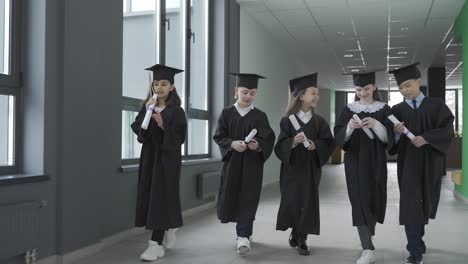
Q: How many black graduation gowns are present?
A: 5